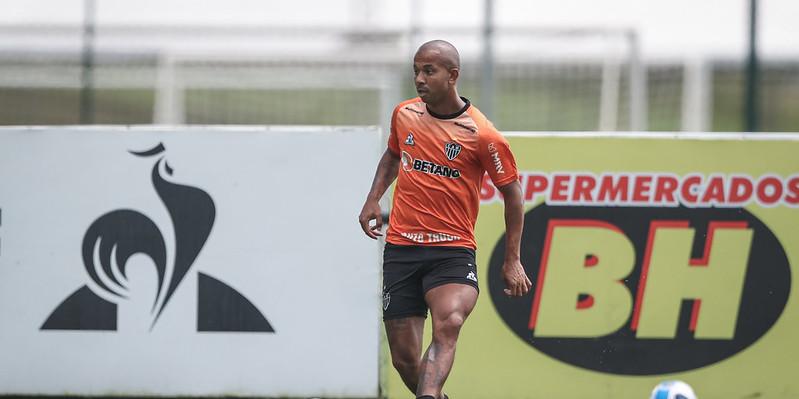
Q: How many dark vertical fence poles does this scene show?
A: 3